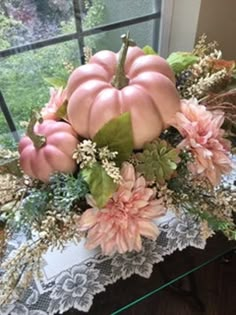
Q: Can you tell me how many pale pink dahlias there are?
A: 3